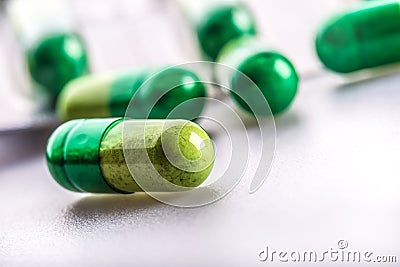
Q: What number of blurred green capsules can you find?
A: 5